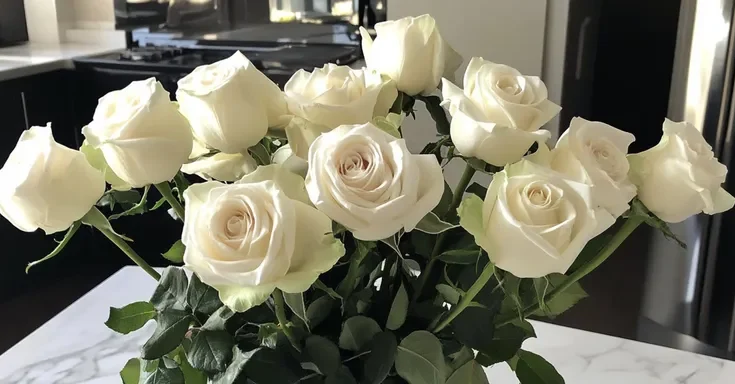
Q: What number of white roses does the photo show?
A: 11